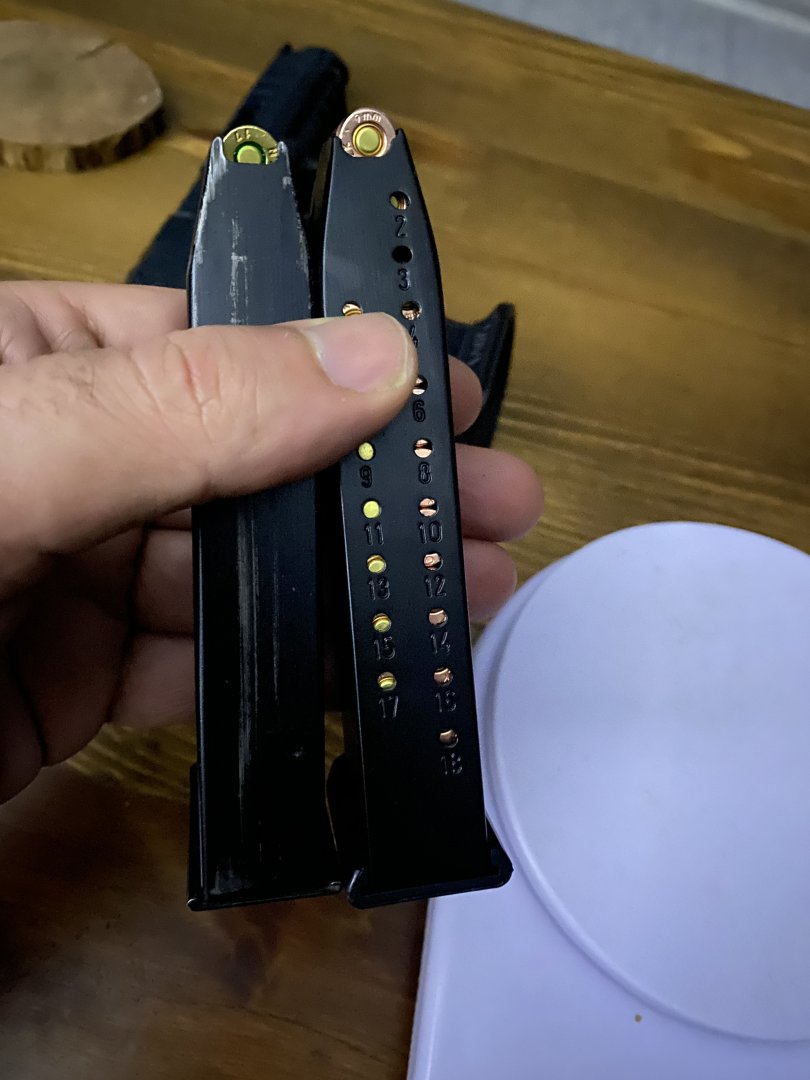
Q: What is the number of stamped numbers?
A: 15